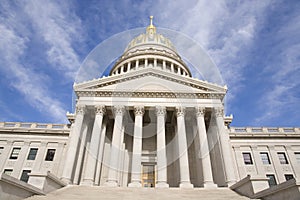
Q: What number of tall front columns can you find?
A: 8